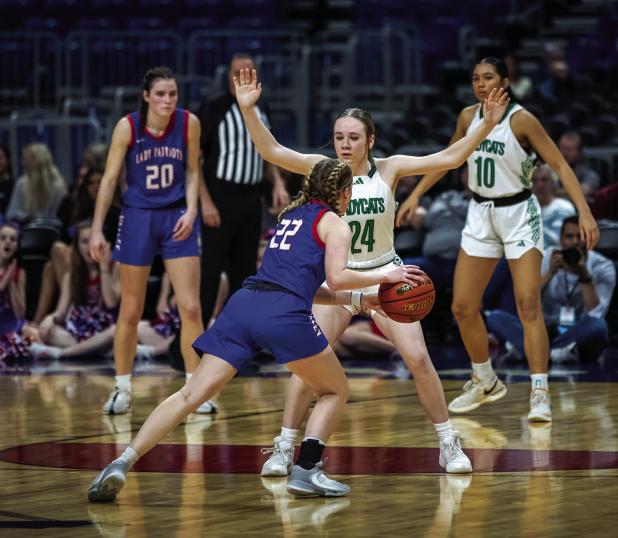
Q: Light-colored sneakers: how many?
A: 8